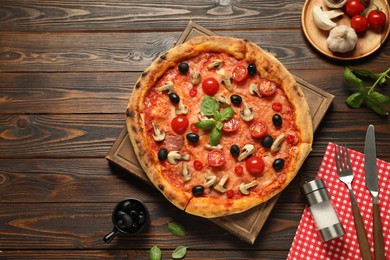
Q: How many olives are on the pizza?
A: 11